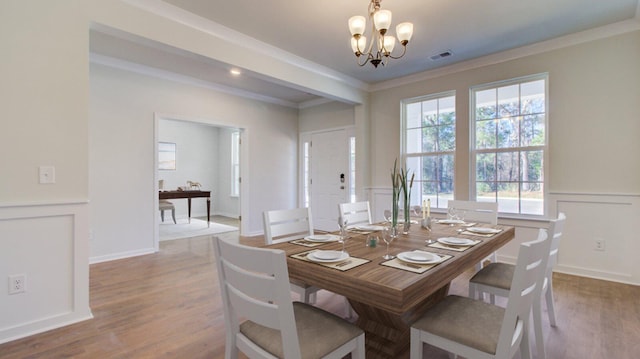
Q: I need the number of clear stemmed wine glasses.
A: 8